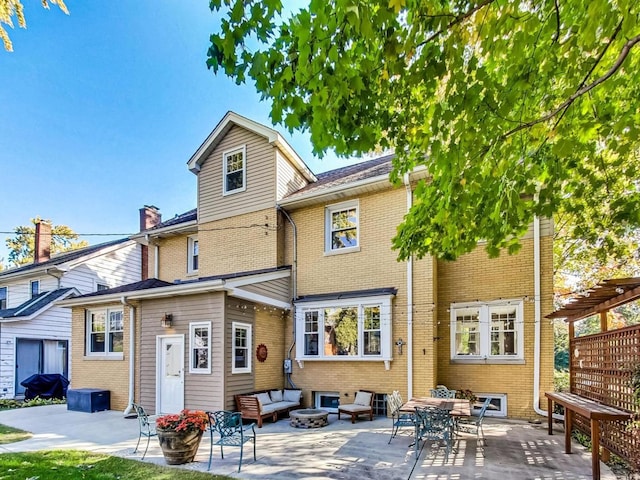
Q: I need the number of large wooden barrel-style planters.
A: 1